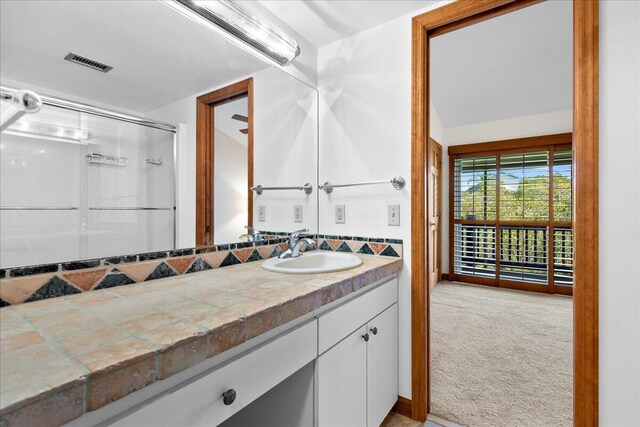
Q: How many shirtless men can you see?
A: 0